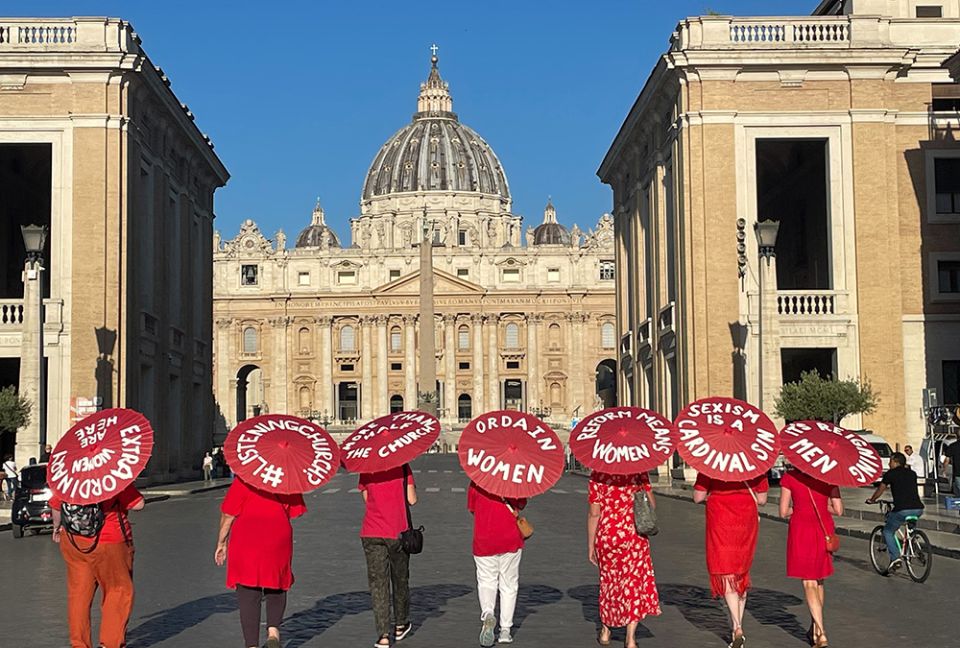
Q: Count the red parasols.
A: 7